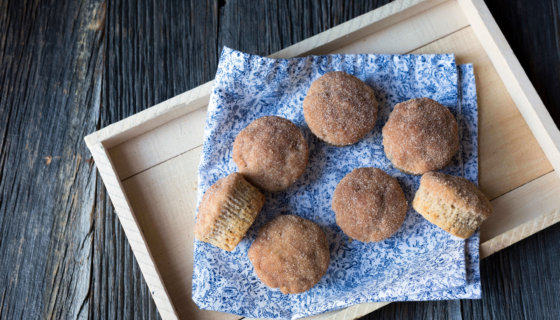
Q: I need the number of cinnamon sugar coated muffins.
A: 7